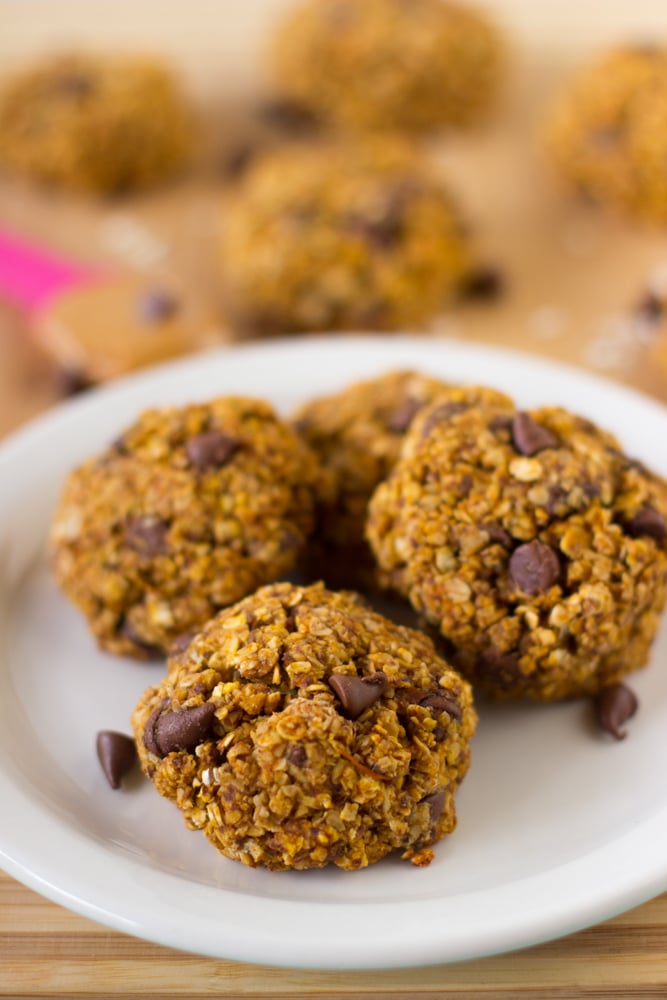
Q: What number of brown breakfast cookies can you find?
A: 8